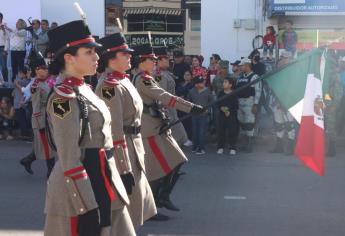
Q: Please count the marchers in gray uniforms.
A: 5